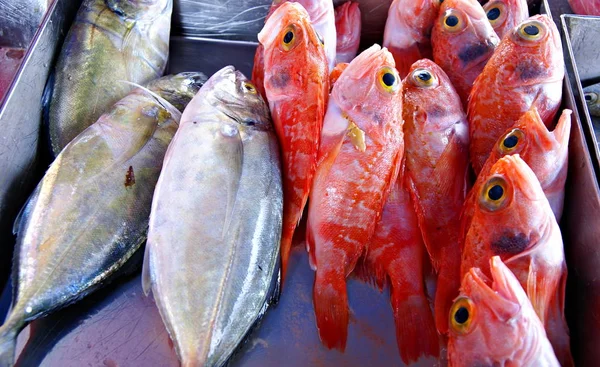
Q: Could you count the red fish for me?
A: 13